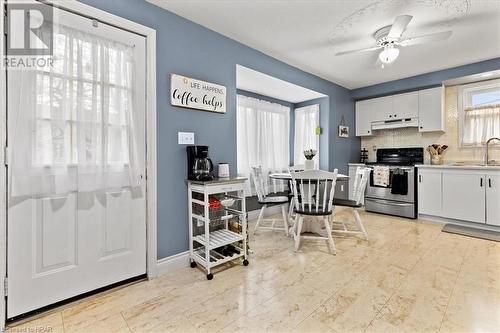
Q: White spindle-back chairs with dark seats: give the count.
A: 4